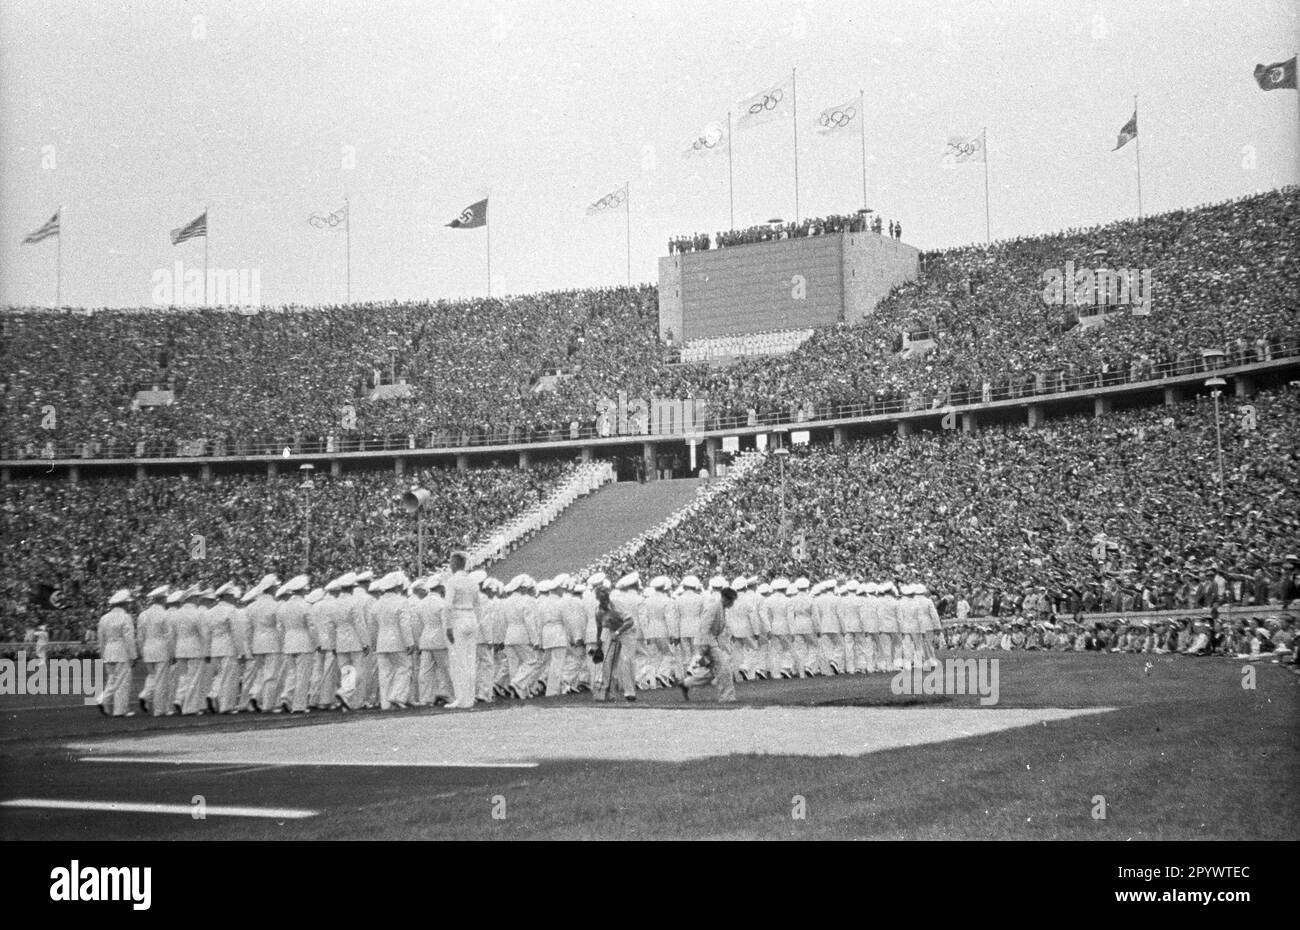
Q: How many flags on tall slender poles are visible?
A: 11